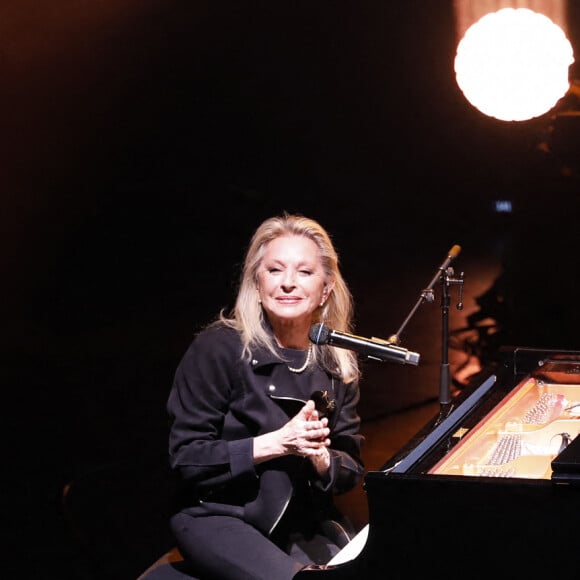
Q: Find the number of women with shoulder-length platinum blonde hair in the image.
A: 1